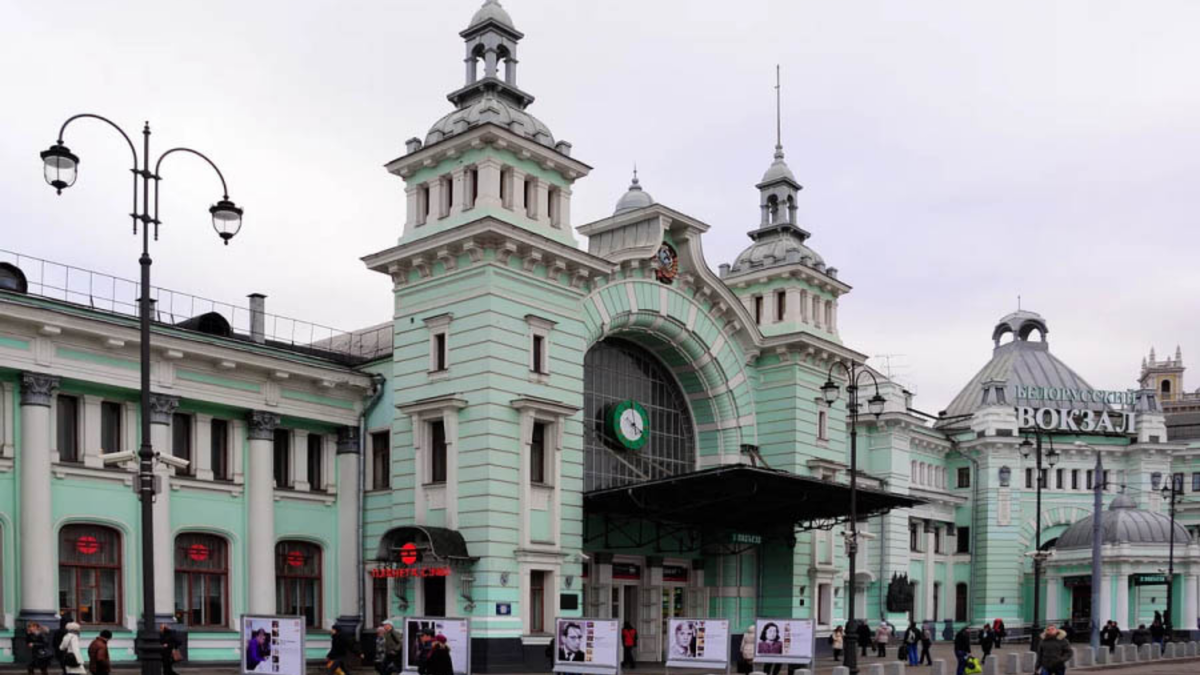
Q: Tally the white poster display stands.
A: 5